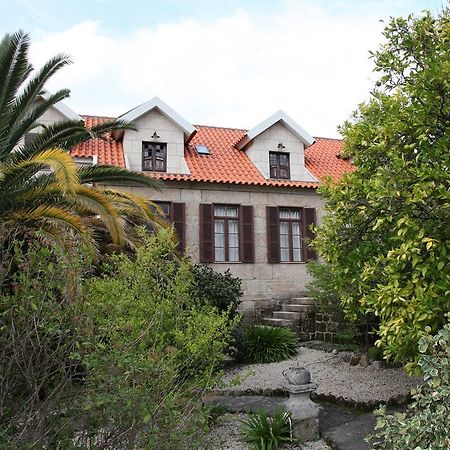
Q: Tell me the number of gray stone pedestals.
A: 1